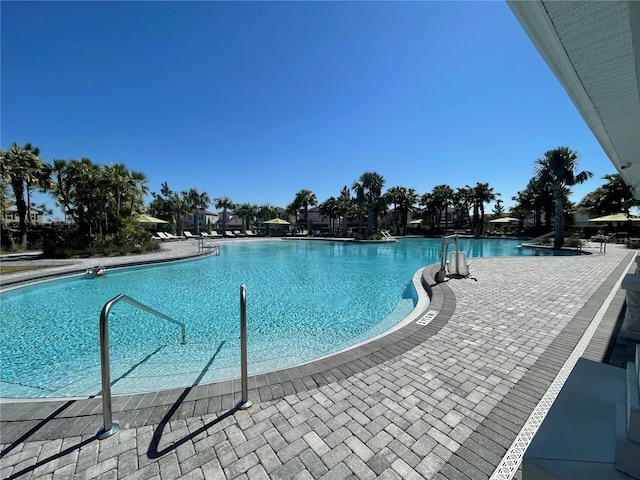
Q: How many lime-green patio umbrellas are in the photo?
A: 5